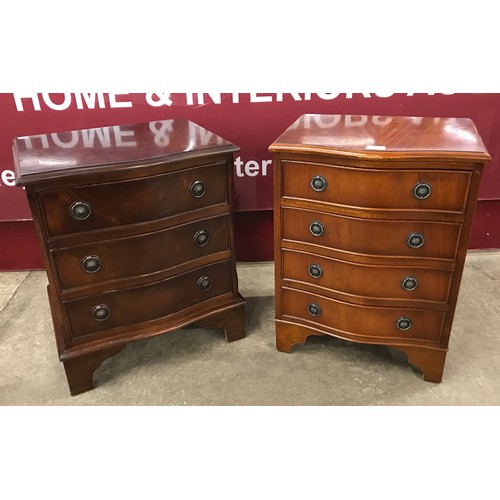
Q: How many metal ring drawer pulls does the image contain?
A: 14